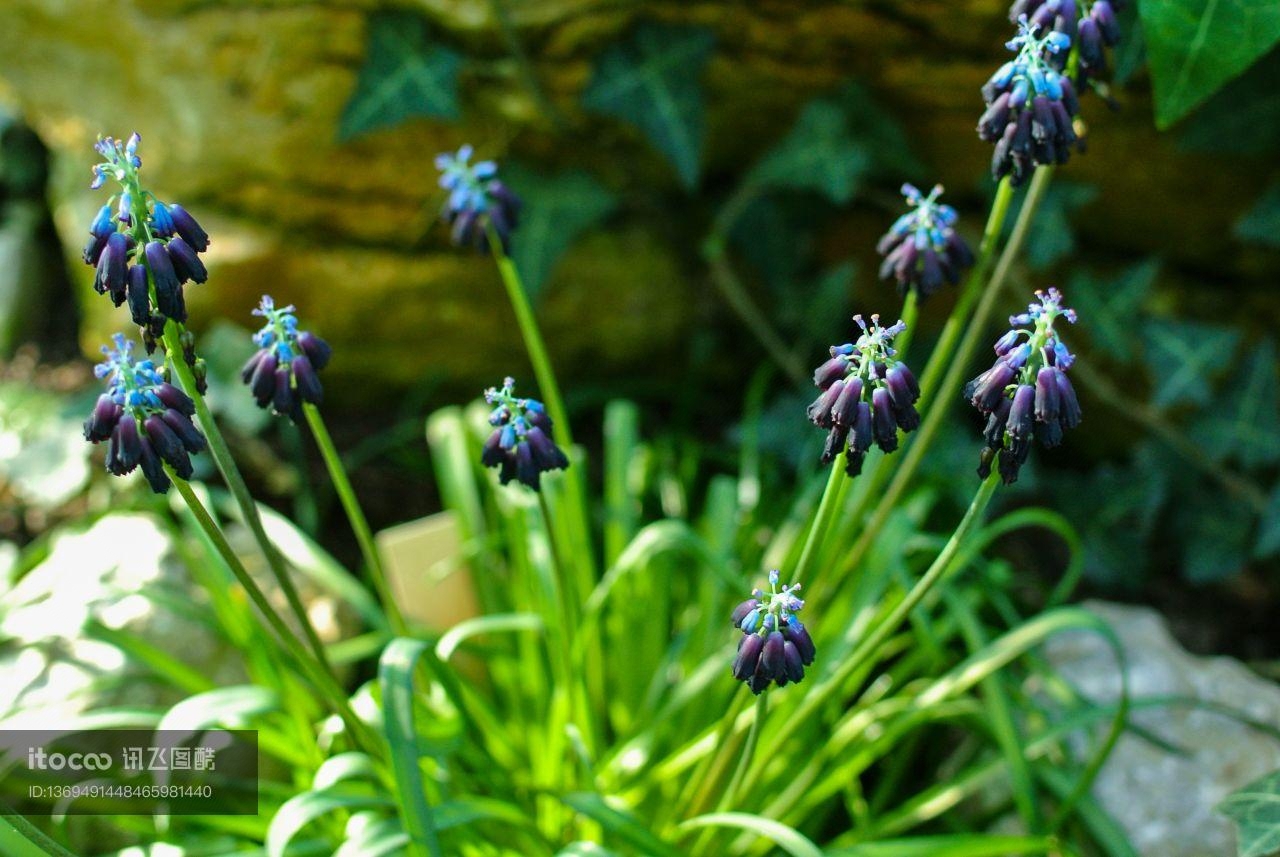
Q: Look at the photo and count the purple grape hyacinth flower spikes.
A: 11